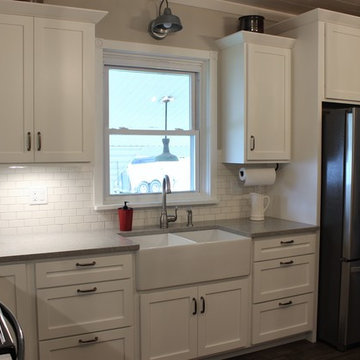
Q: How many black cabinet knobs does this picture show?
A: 11